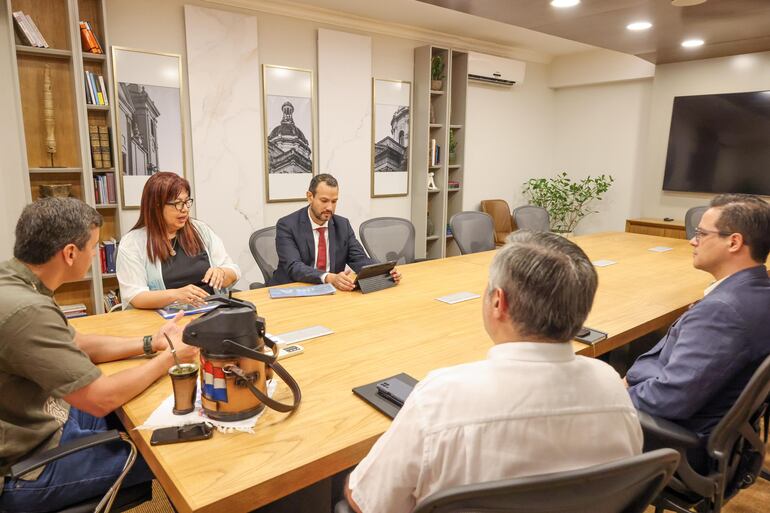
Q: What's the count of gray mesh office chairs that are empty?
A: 4